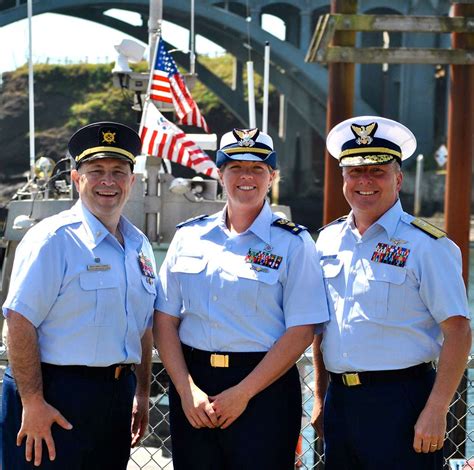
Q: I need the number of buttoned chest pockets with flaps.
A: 6